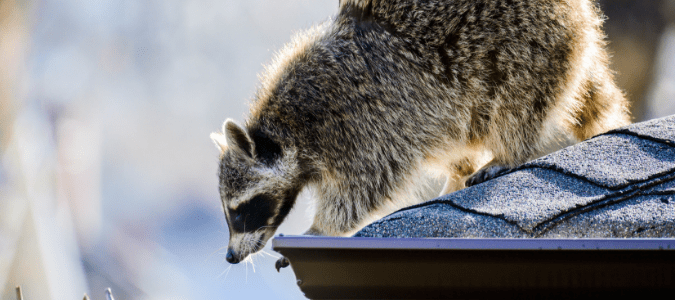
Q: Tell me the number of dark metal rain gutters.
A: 1